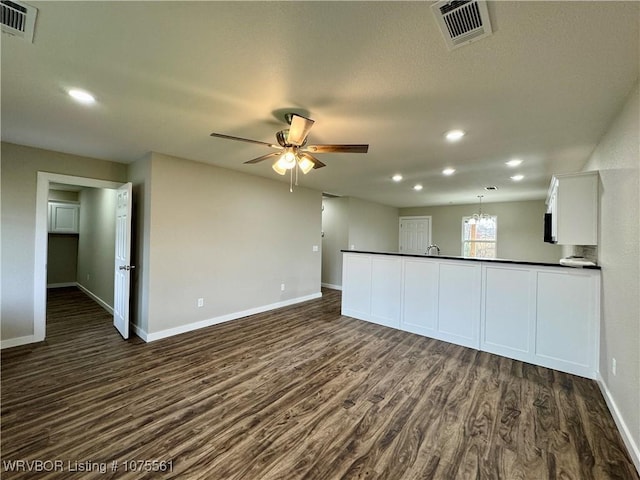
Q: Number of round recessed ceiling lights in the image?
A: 7